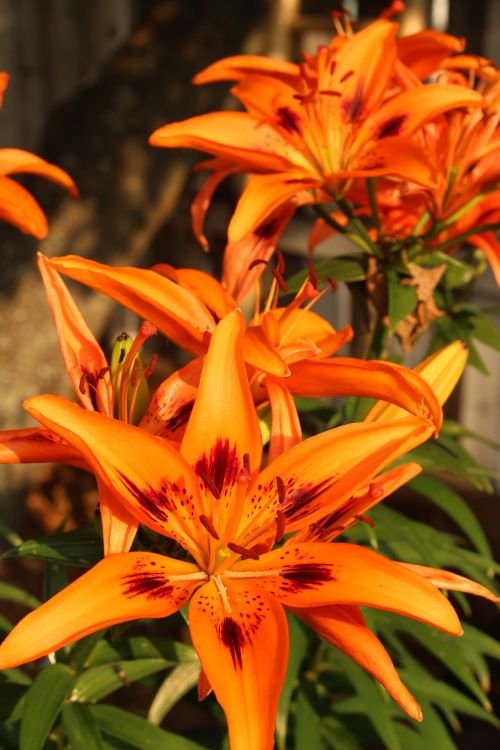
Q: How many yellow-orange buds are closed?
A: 1